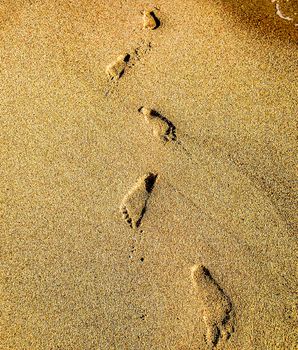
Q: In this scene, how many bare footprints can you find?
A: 5